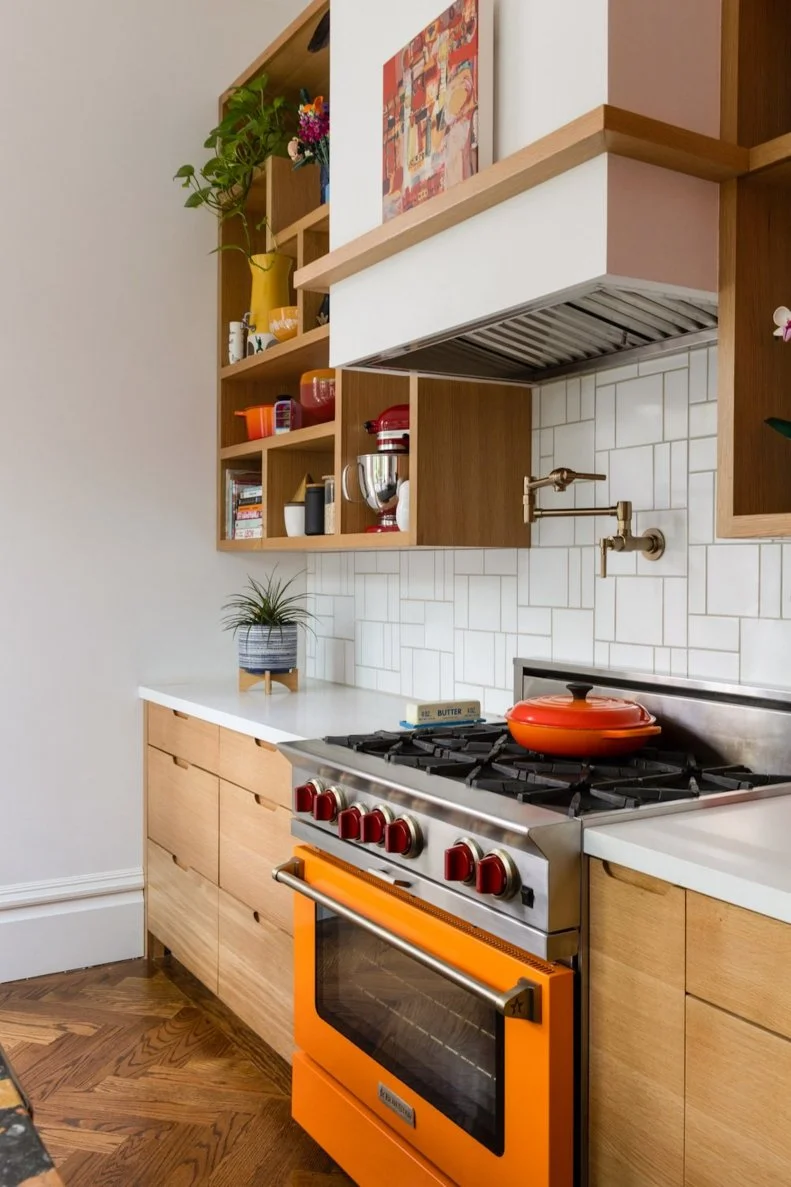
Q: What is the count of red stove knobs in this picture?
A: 7